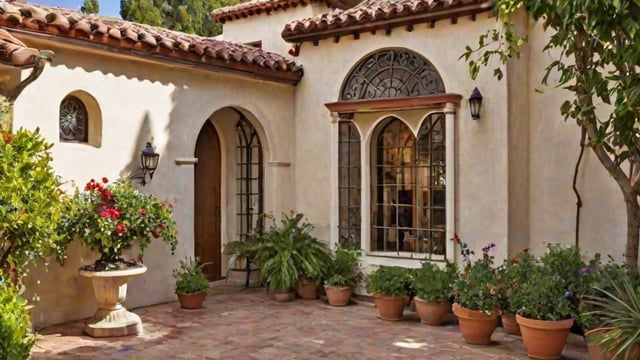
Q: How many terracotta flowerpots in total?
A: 10